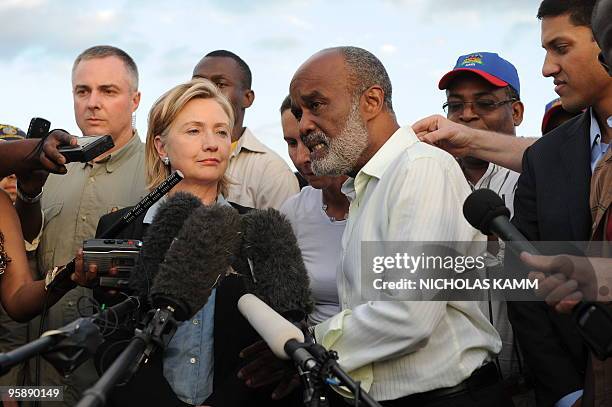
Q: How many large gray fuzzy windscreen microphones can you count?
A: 3